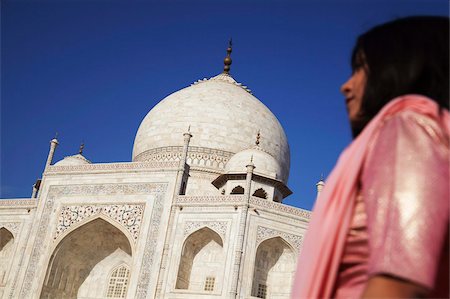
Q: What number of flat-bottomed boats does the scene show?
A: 0